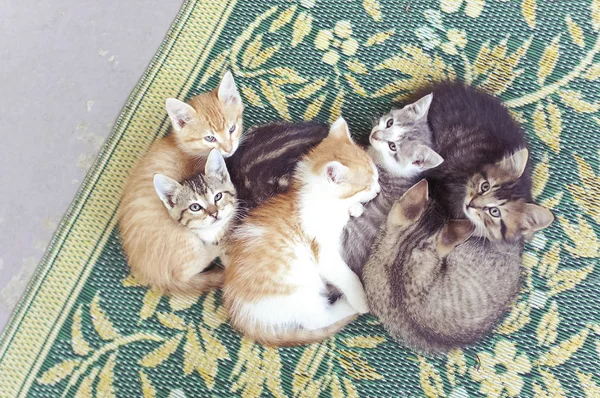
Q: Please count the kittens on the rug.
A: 6